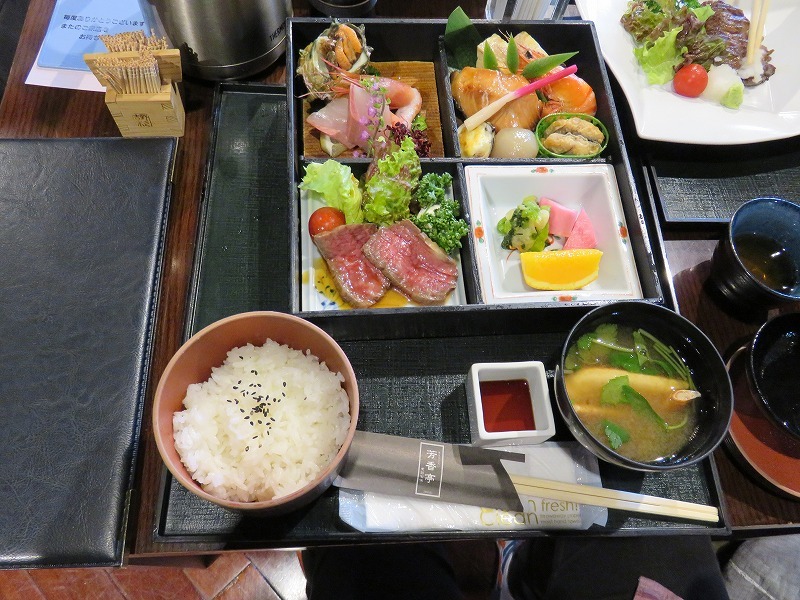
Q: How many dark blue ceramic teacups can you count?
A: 1